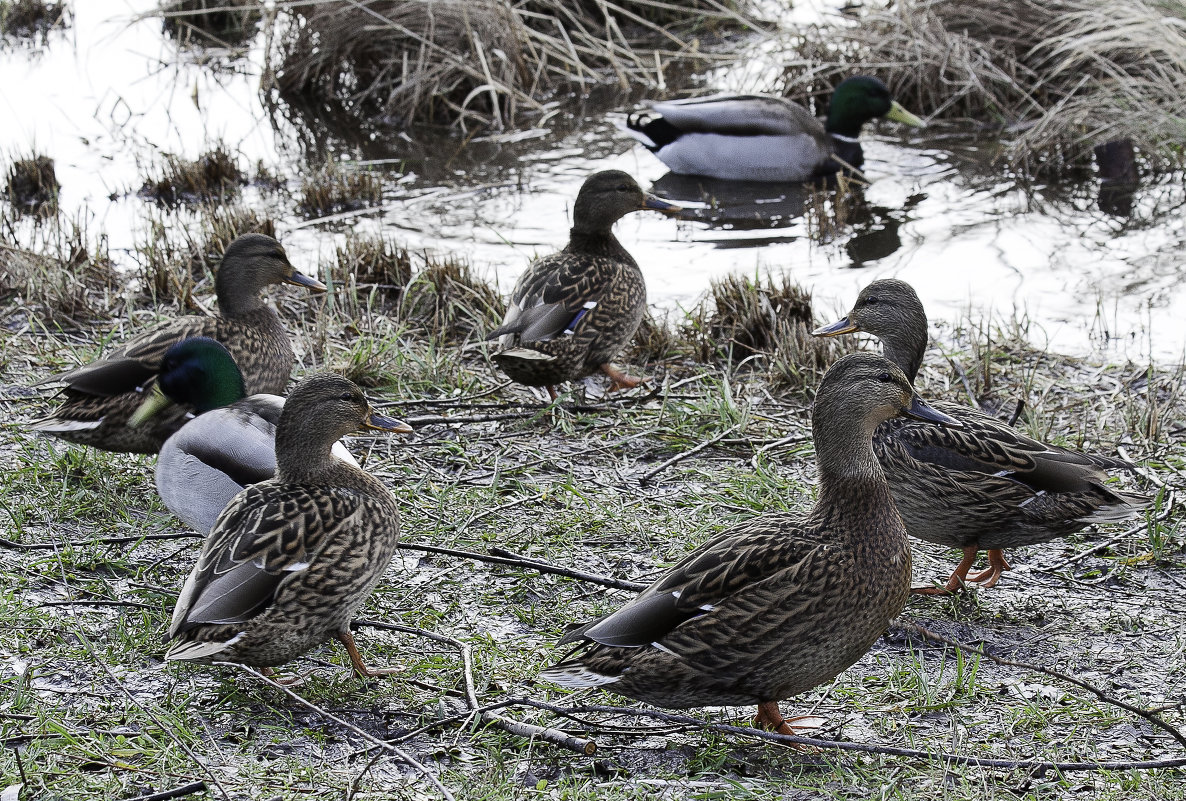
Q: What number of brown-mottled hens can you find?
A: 5